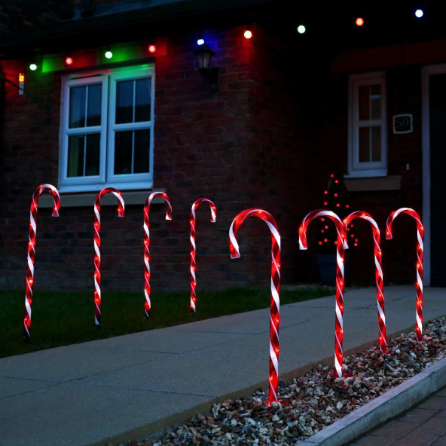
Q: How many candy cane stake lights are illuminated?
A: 8